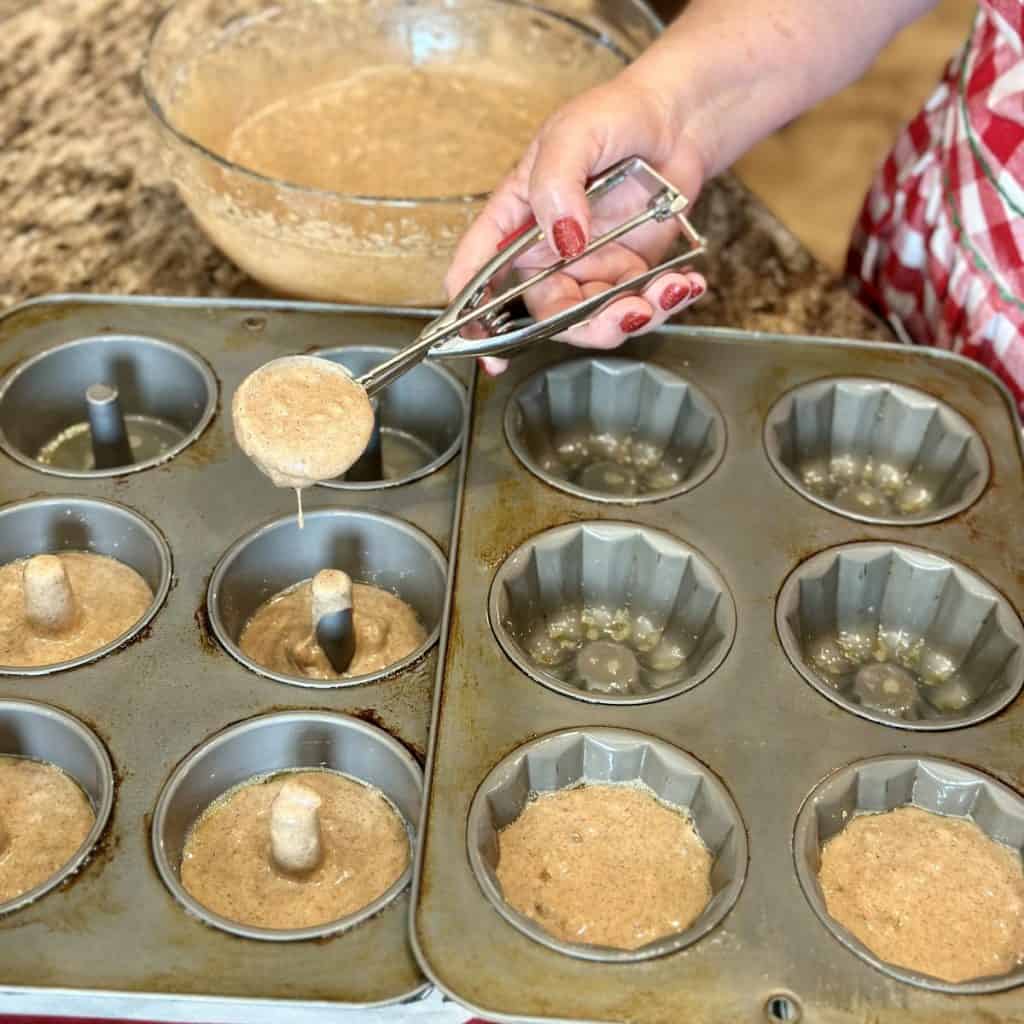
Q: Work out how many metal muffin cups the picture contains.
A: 12